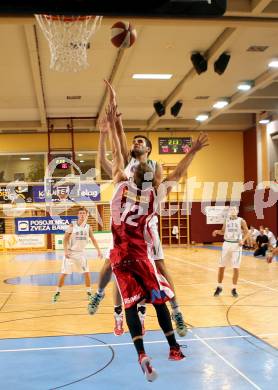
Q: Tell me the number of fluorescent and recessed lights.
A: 6